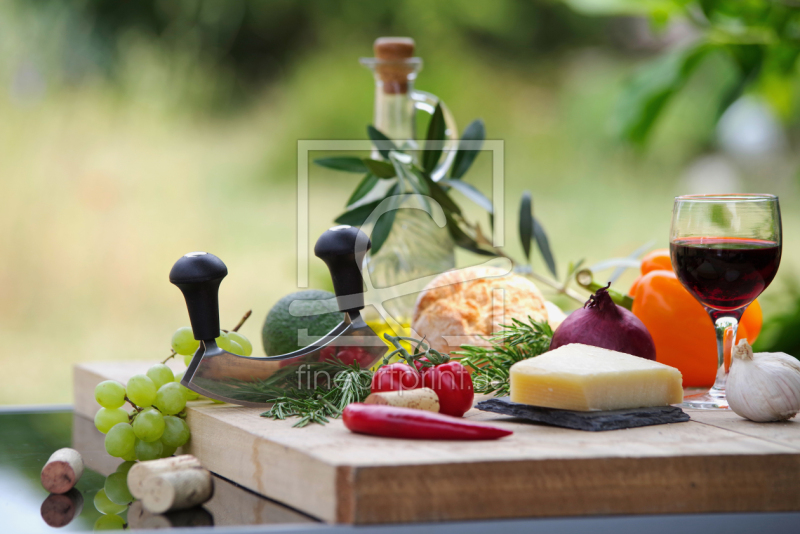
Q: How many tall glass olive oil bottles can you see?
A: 1